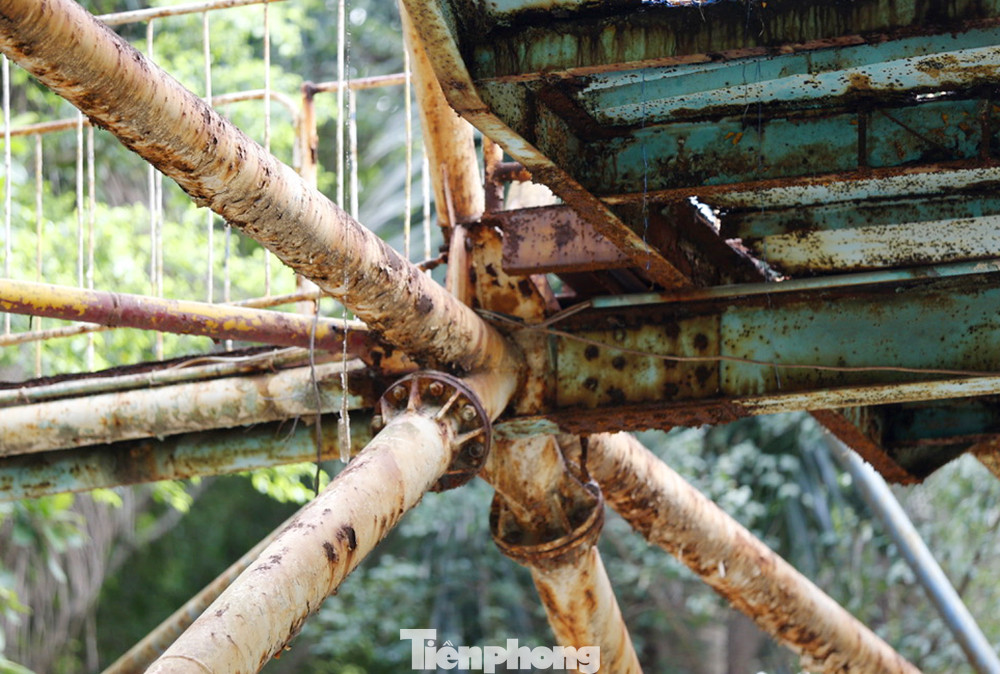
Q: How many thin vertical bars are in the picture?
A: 13